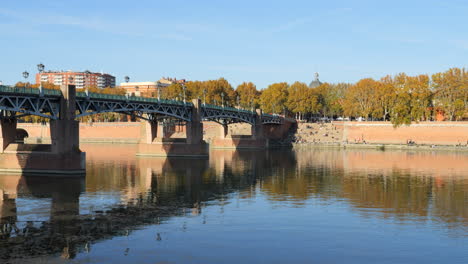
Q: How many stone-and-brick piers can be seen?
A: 3